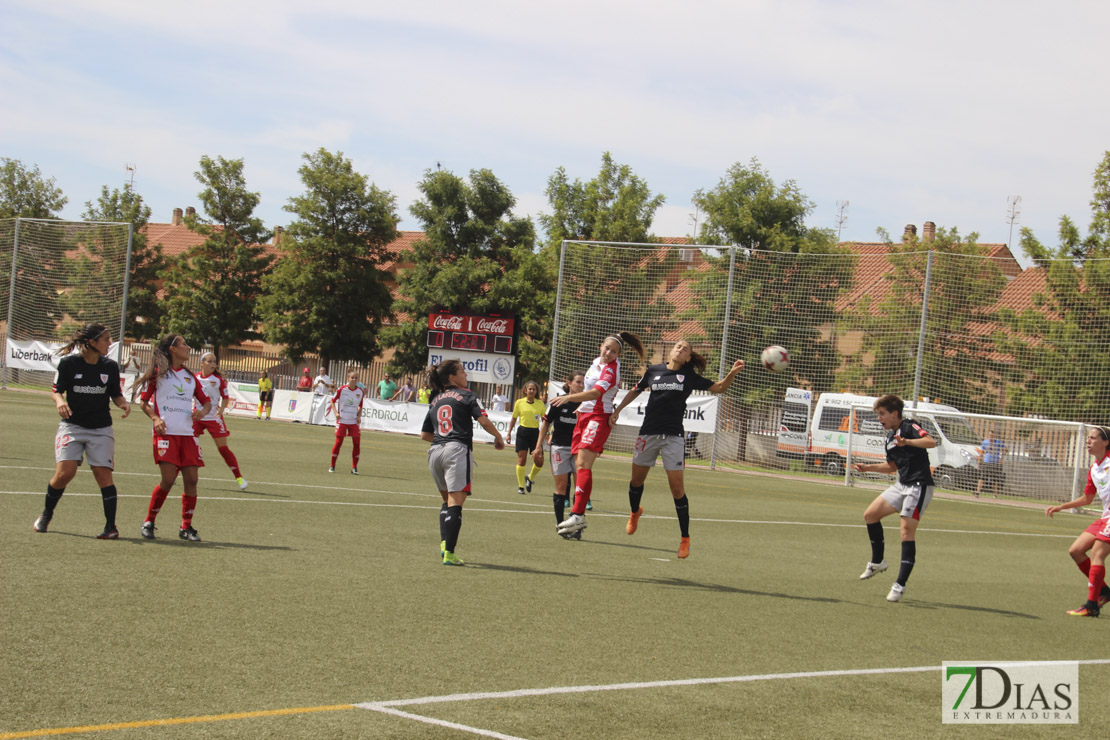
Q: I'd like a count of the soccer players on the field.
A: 10